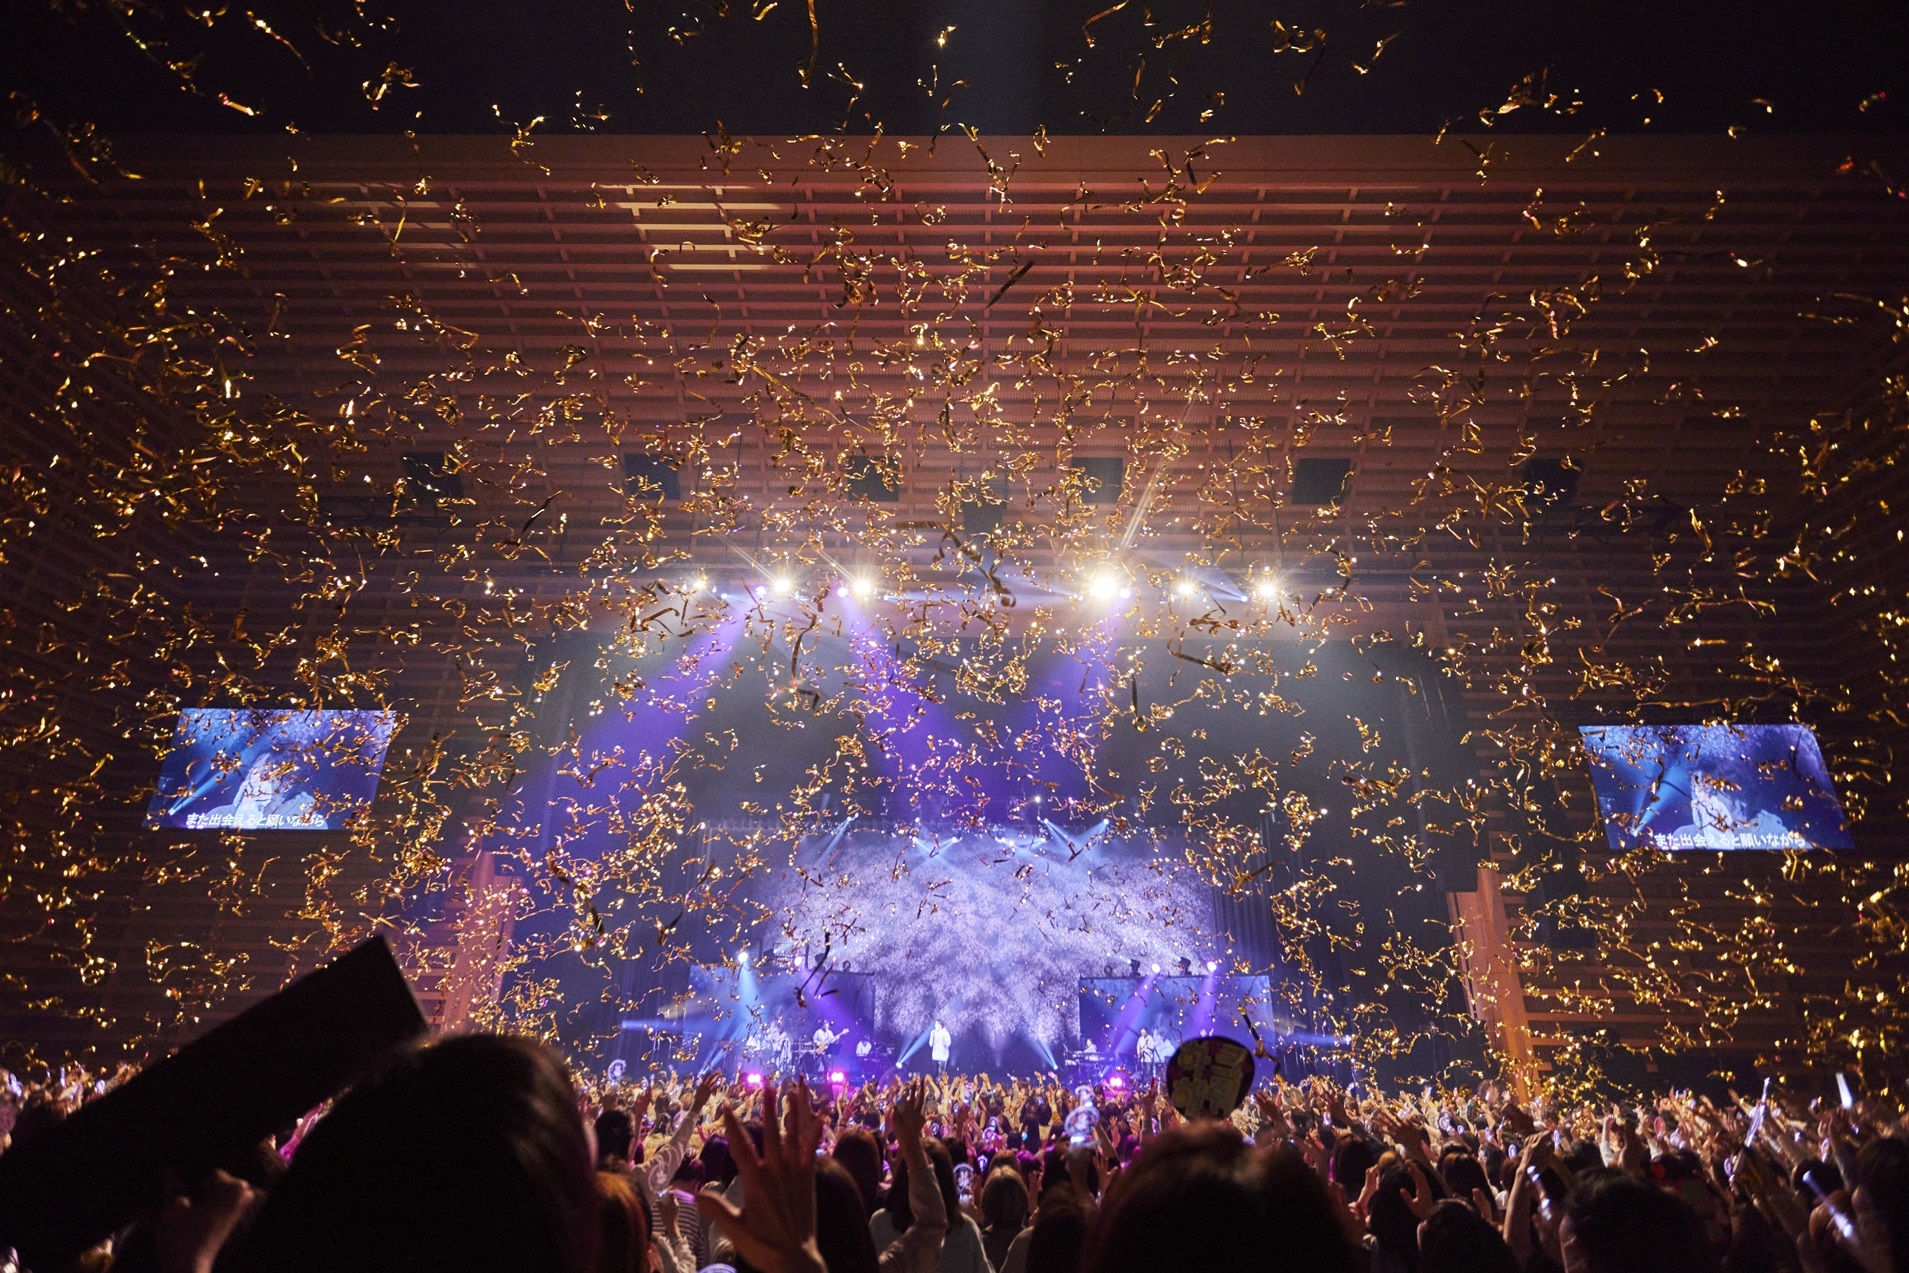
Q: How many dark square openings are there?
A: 6